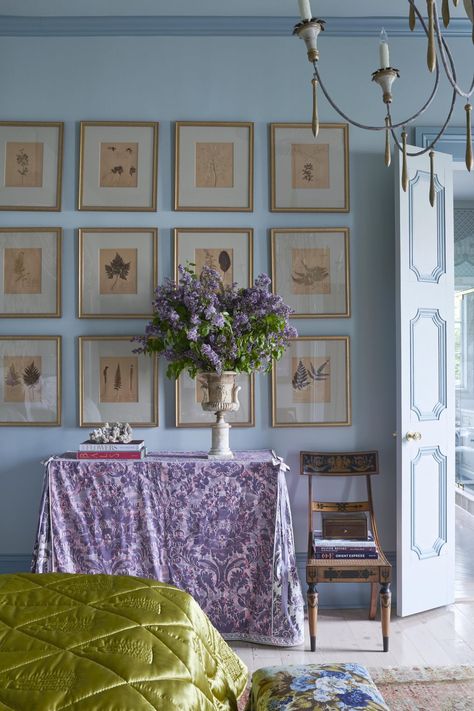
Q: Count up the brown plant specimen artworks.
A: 12